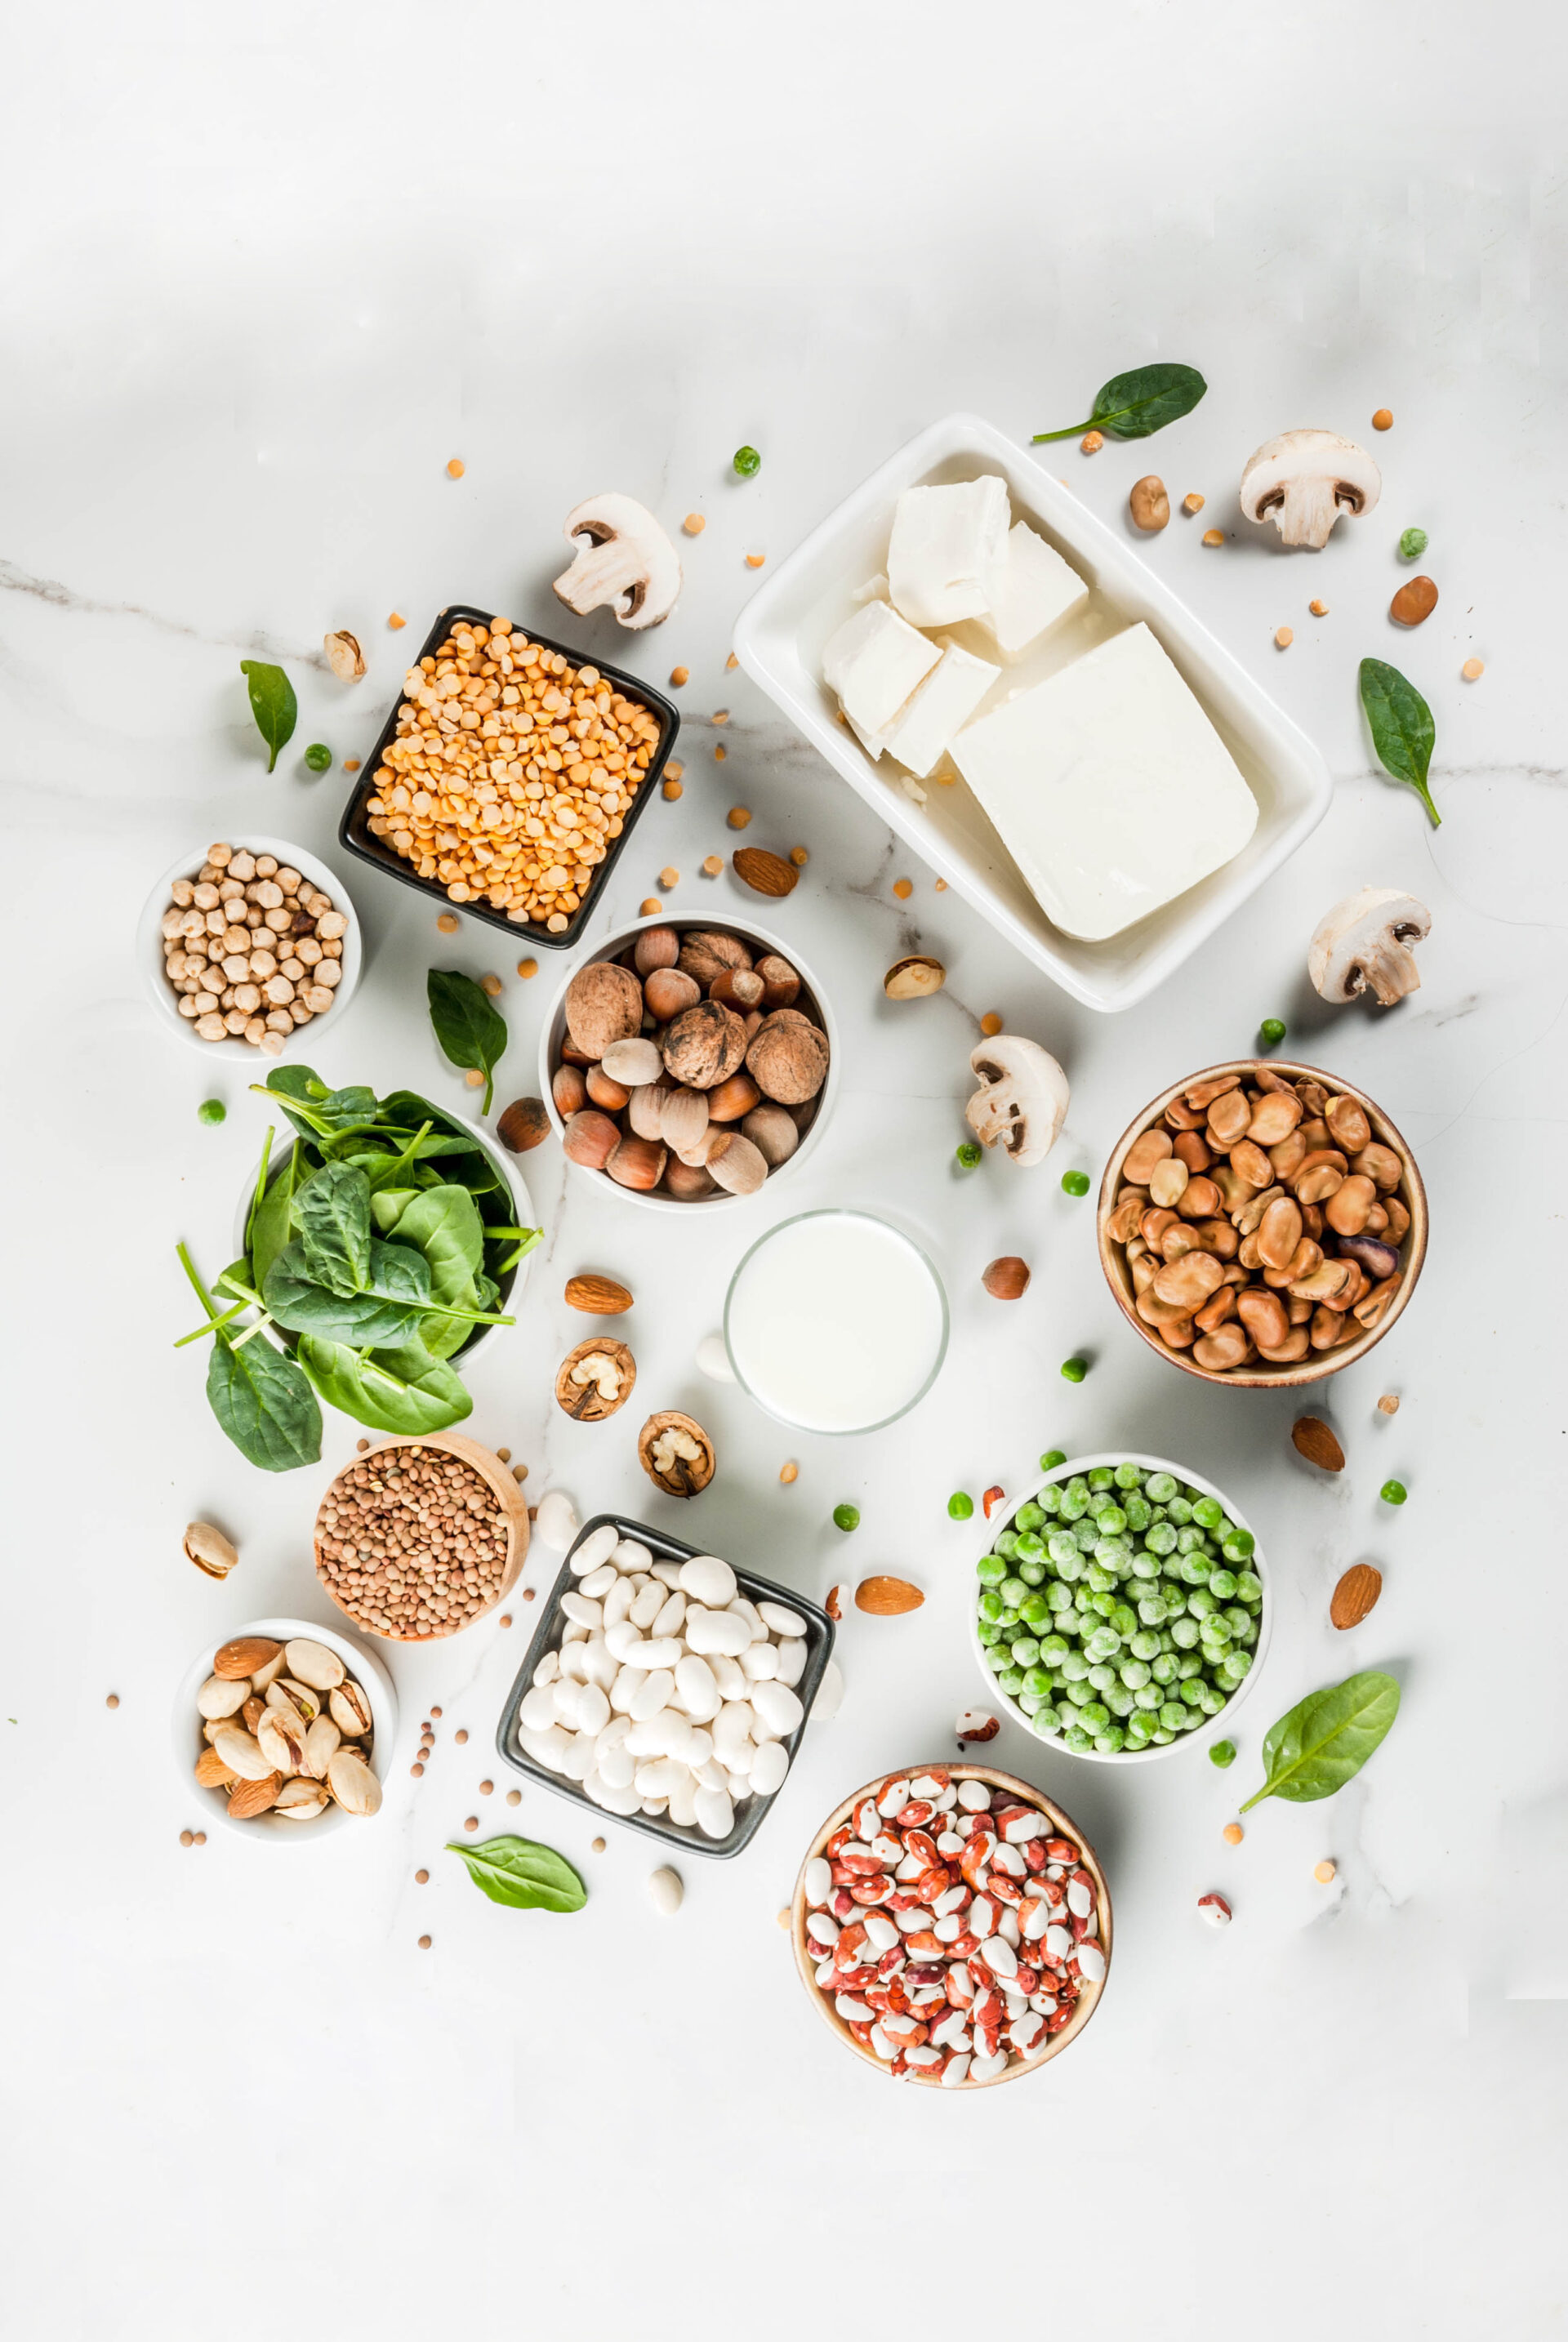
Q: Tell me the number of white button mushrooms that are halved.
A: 4